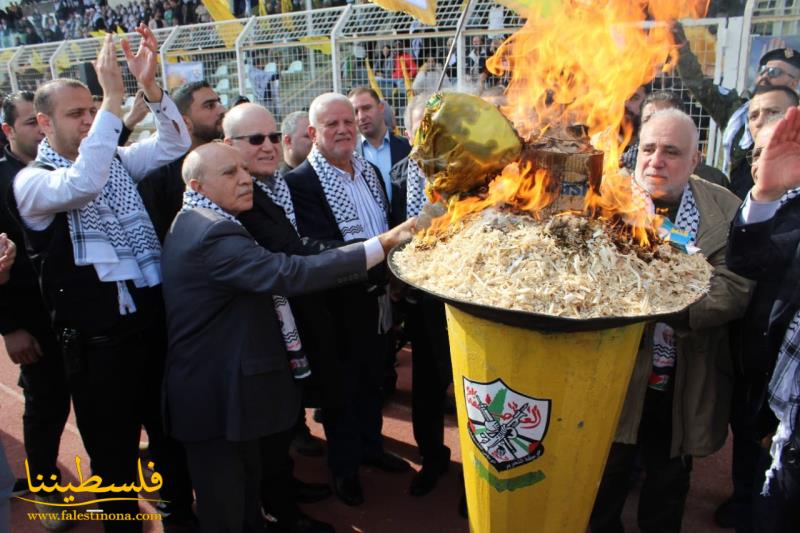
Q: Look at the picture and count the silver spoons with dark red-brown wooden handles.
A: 0